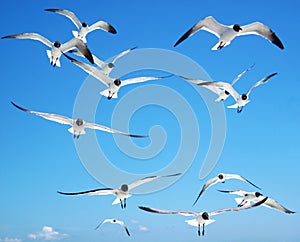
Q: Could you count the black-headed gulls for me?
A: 13